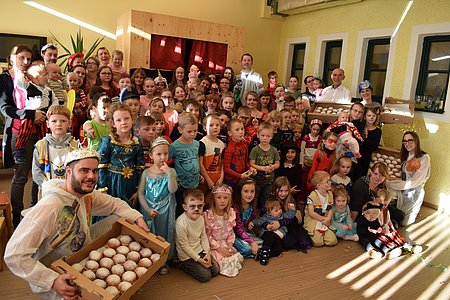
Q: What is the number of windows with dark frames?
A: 4